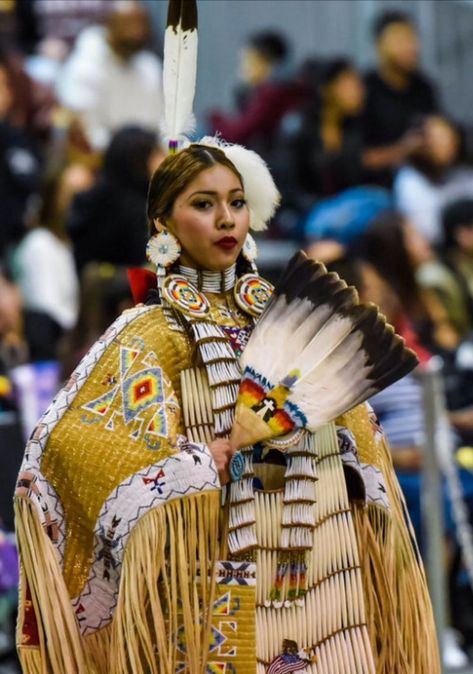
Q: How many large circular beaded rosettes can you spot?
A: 2